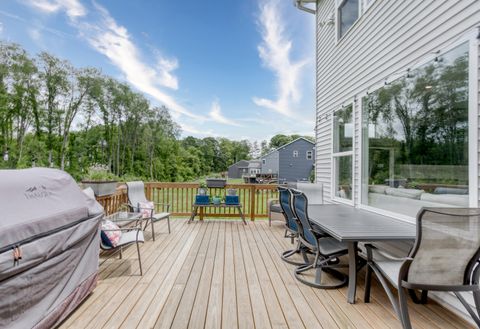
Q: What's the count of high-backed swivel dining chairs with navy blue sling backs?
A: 2